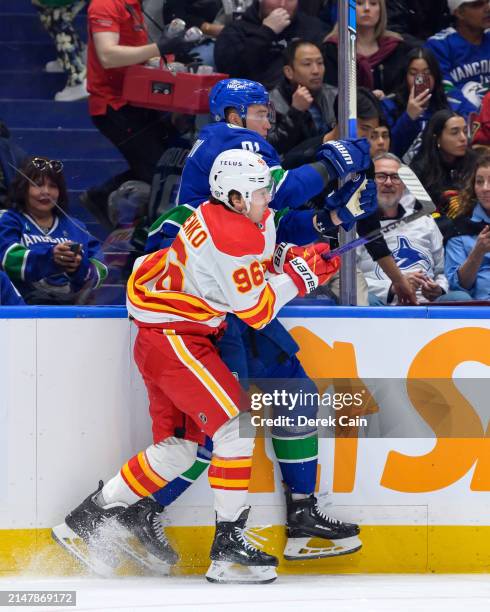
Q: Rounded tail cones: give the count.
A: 0